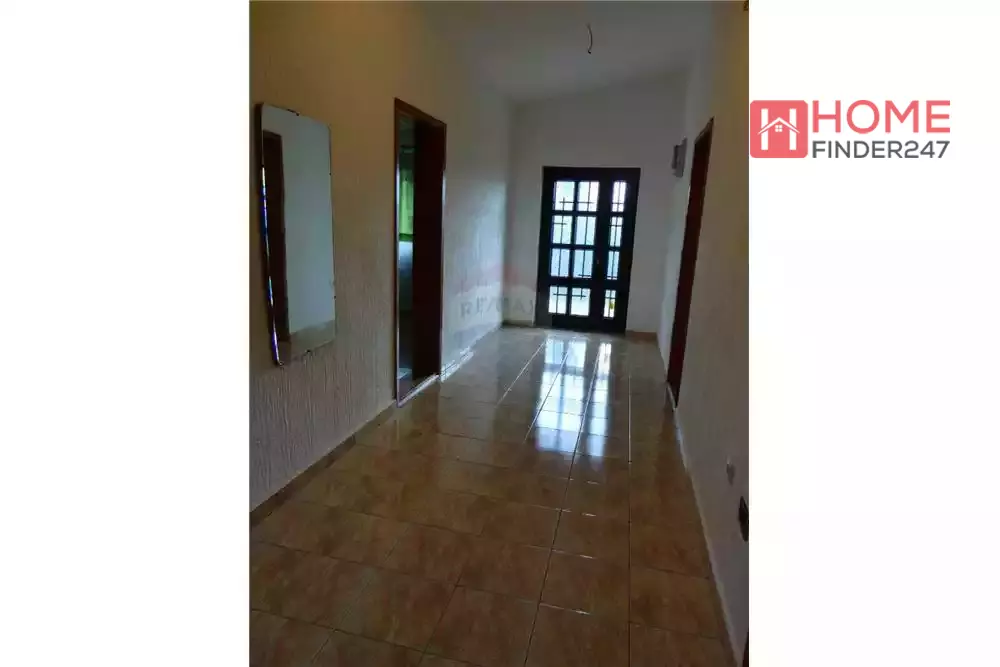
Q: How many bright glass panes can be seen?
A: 12